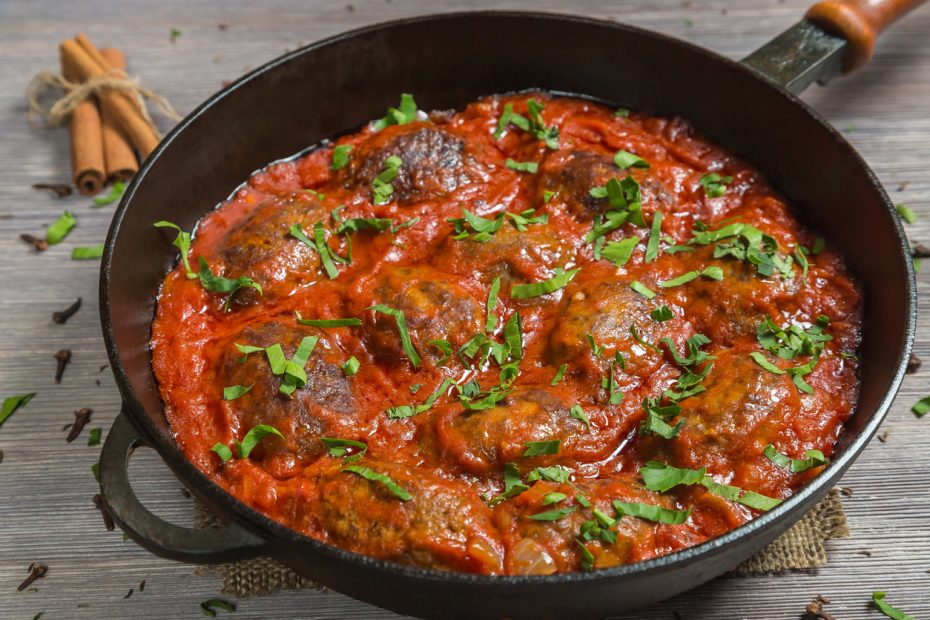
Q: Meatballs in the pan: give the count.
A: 12